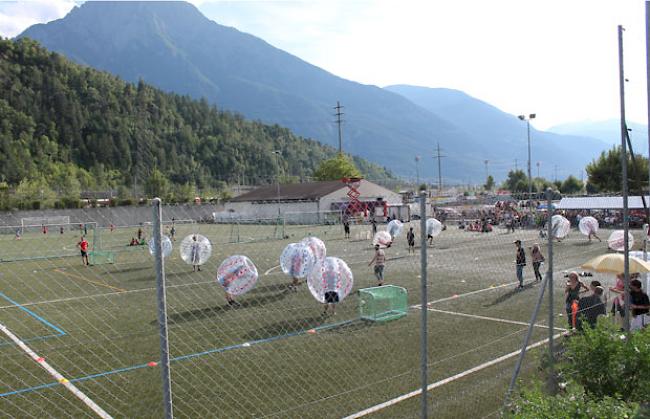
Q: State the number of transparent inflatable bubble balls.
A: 12